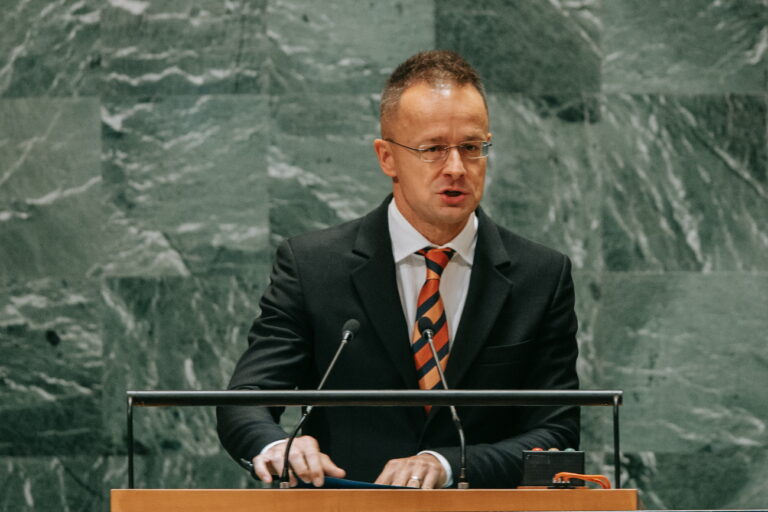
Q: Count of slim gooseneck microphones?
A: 2